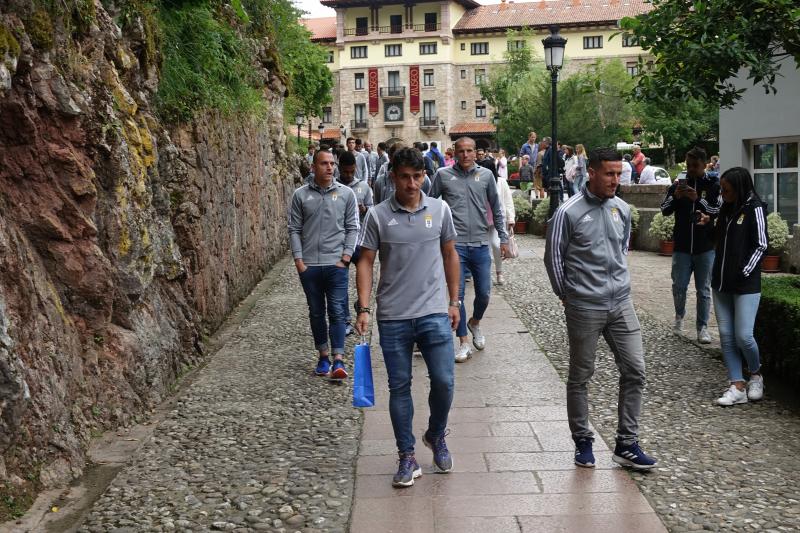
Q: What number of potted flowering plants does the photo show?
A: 5